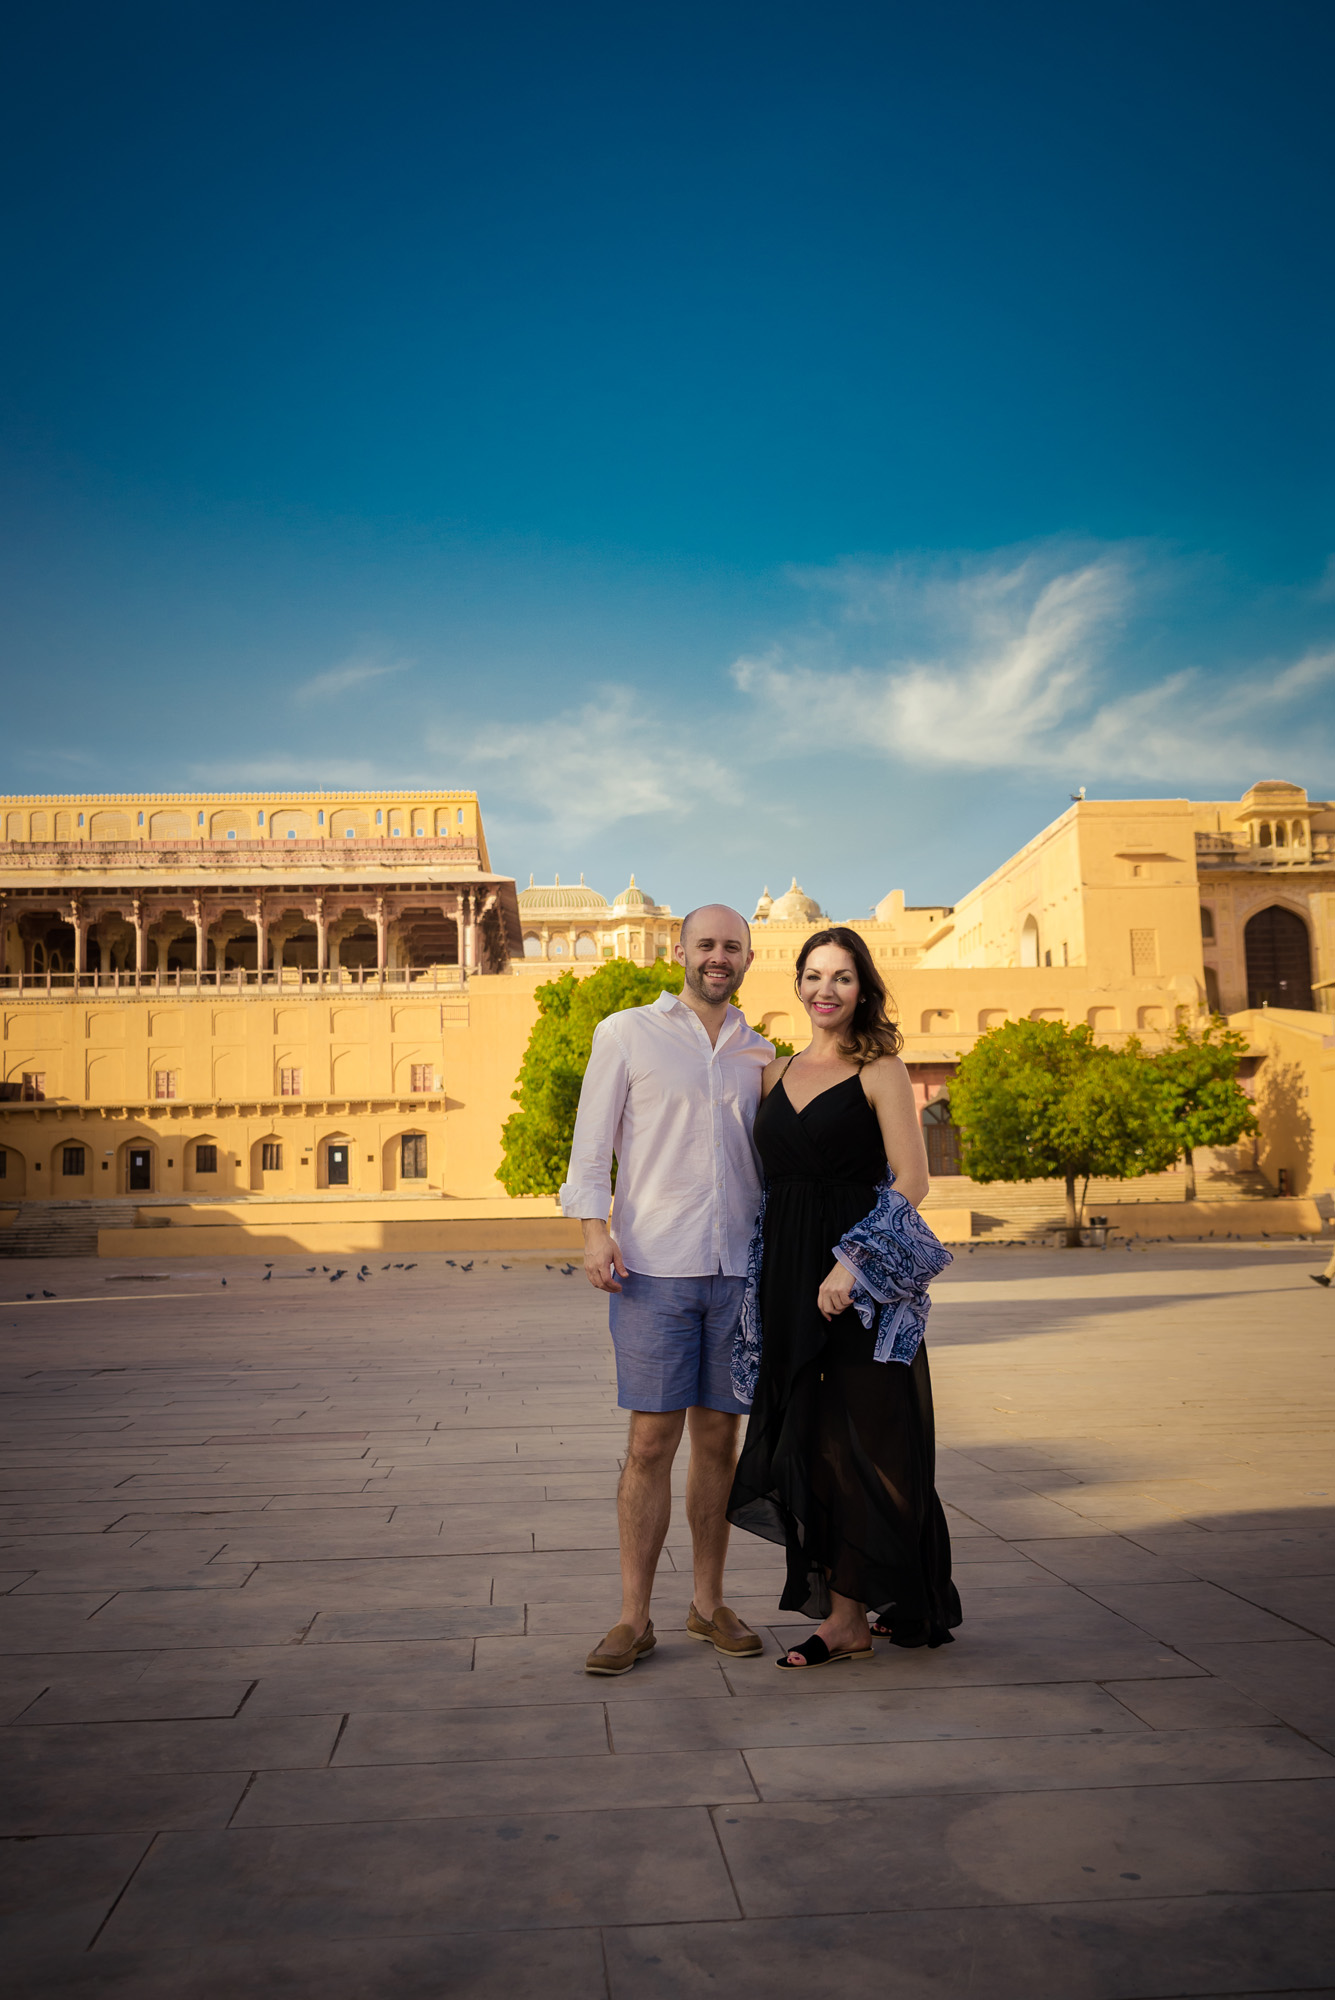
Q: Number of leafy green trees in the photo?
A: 3